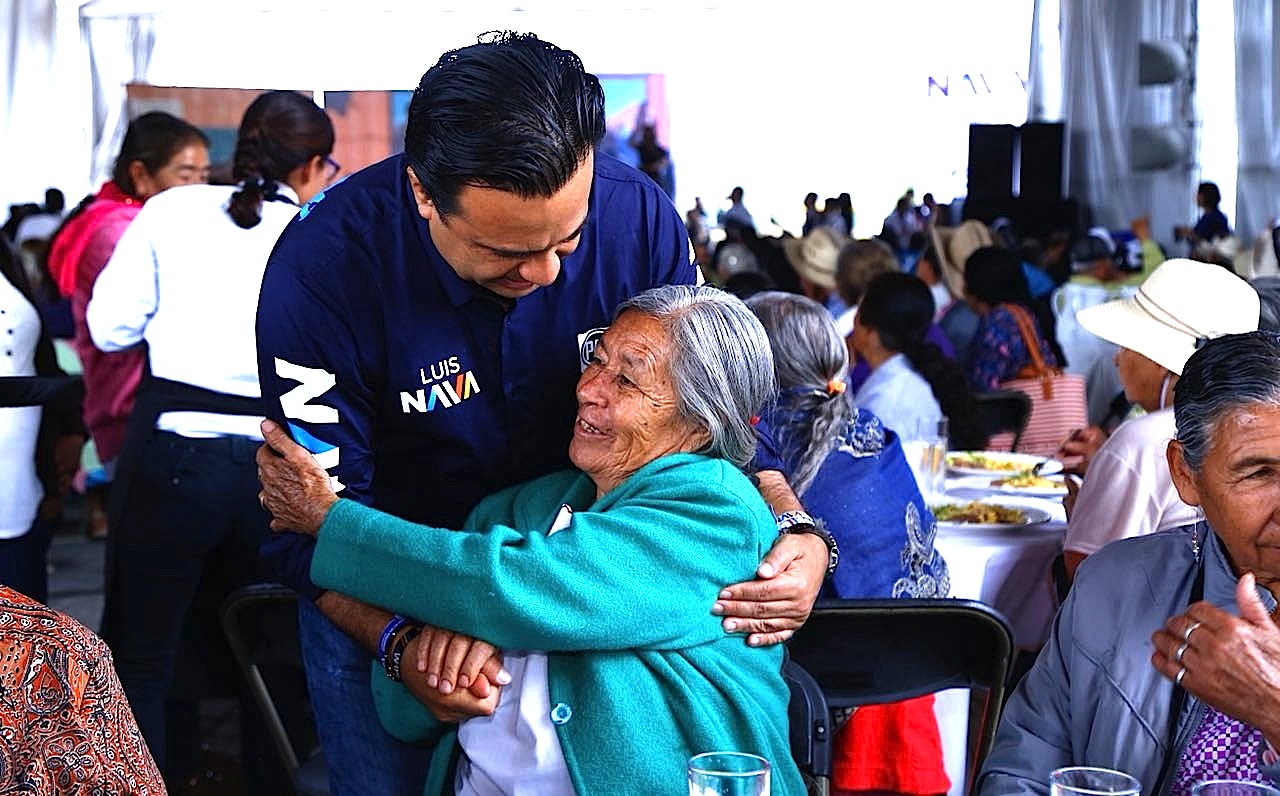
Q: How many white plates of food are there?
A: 3